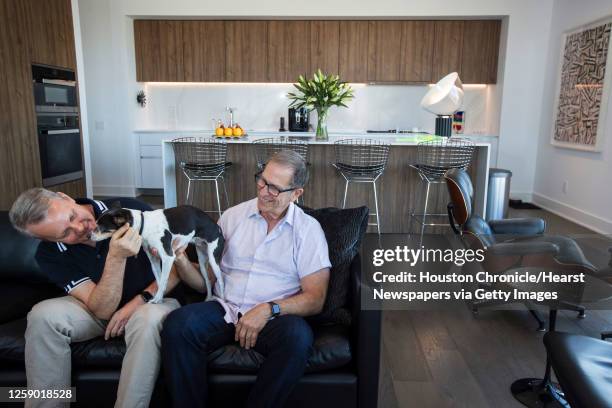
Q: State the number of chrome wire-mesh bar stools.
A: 4